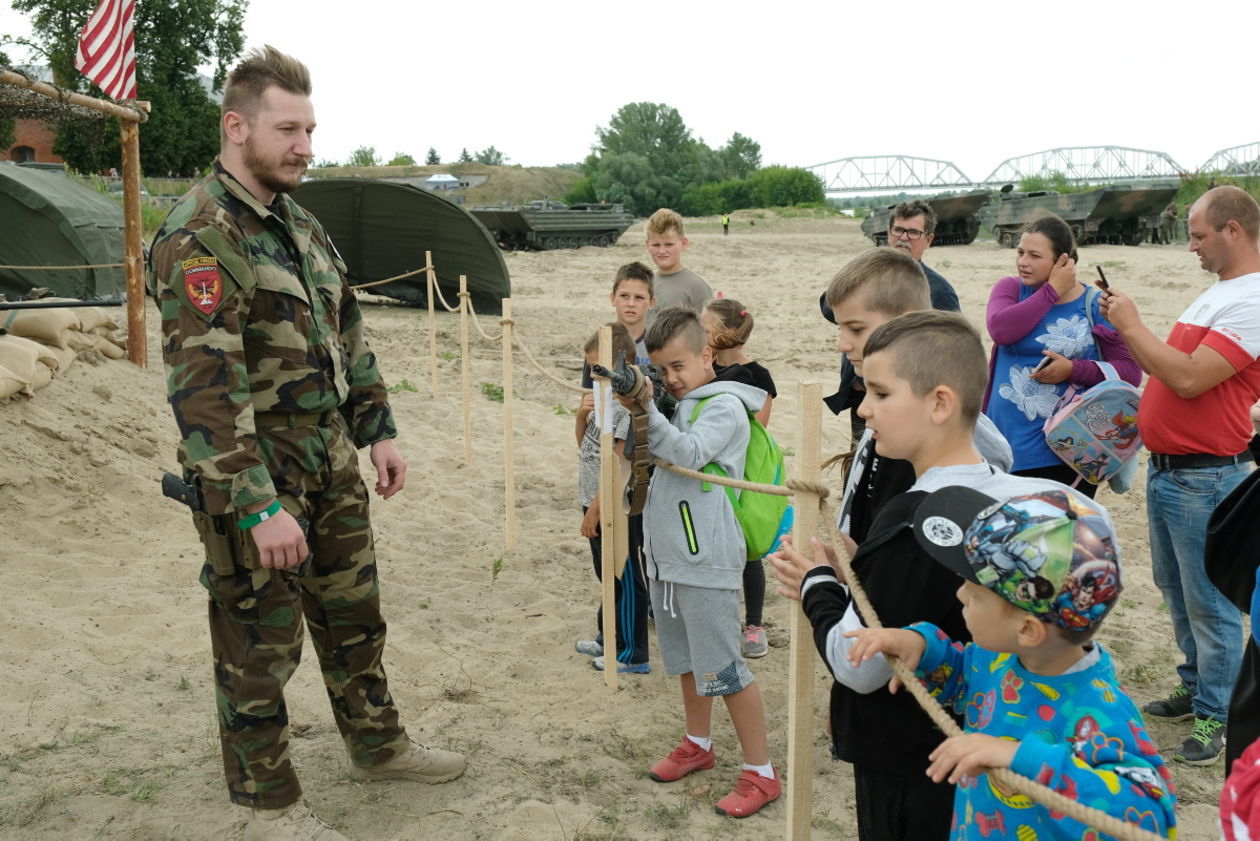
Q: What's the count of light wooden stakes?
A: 5